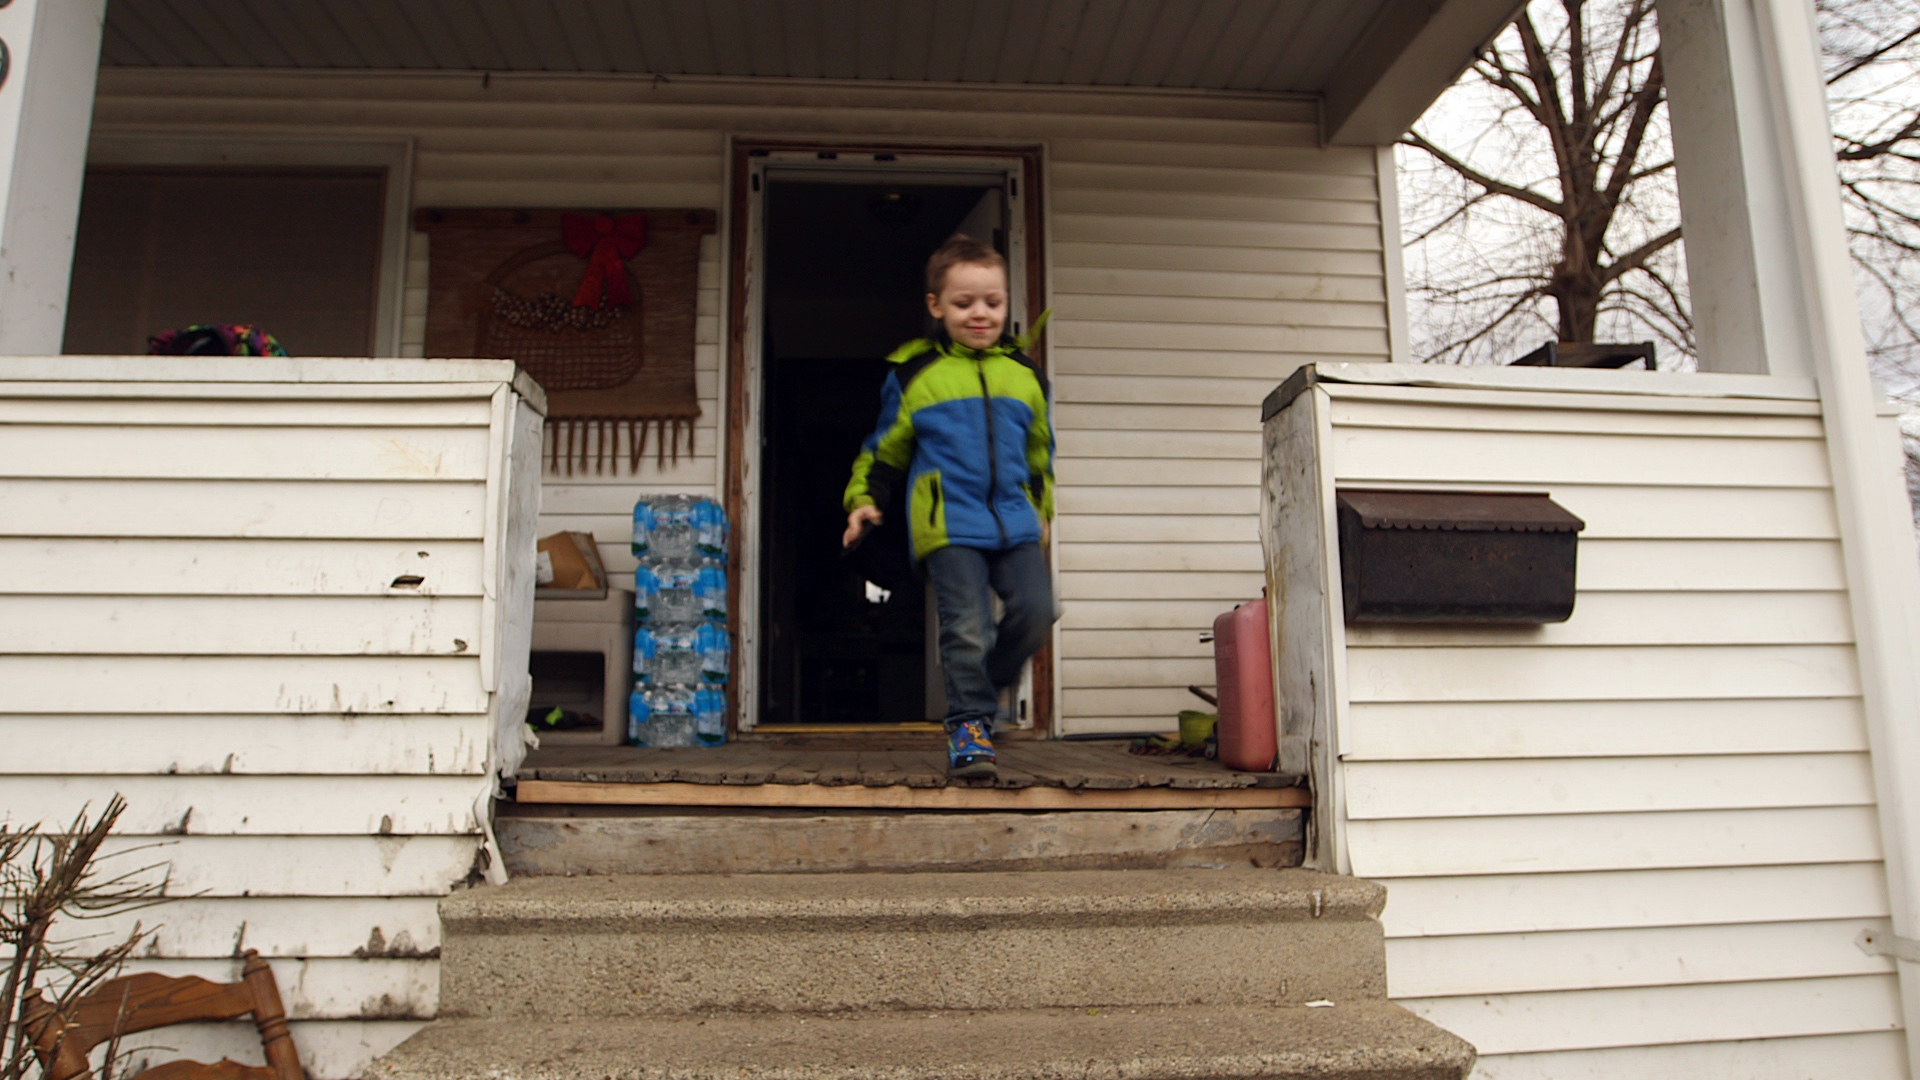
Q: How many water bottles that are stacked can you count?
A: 4